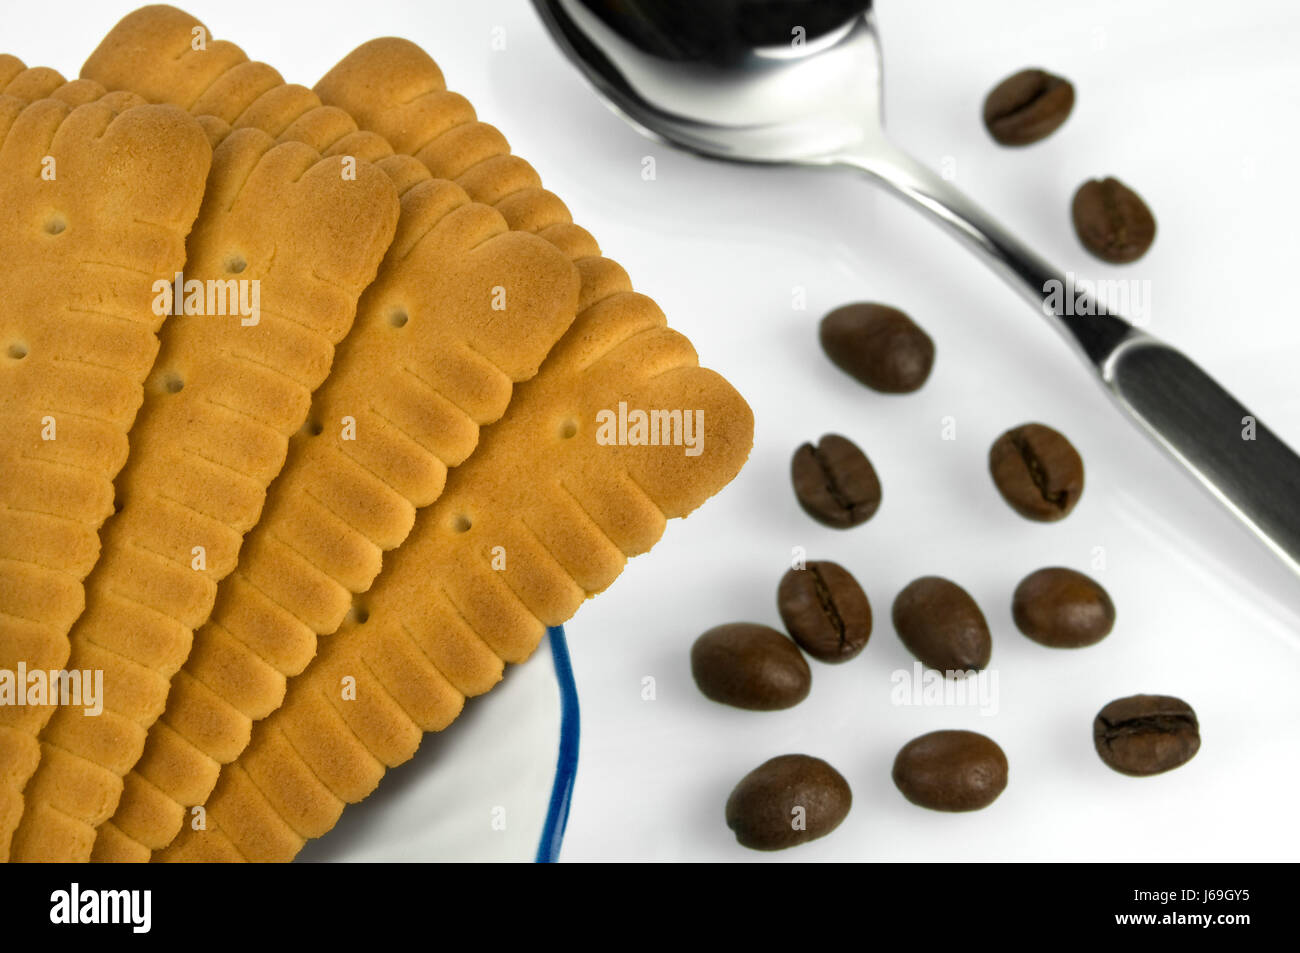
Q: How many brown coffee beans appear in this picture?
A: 12